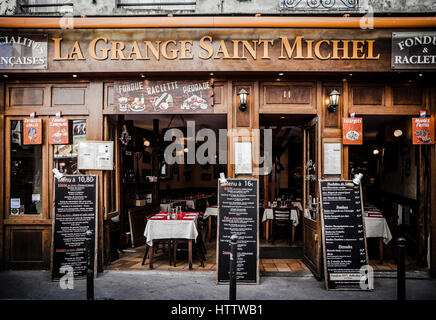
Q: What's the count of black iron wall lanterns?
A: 2